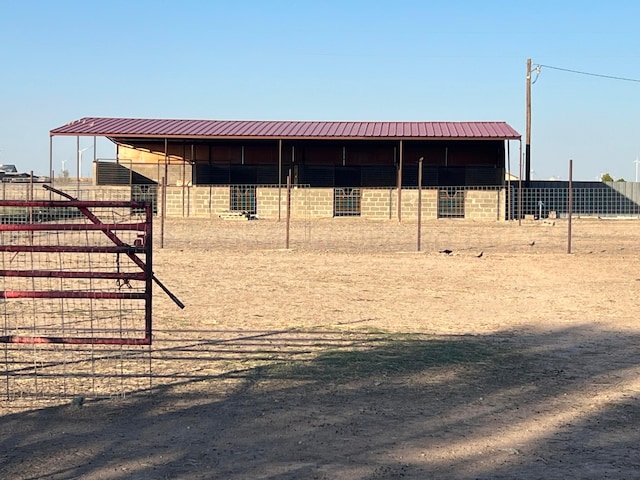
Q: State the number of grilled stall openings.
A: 4